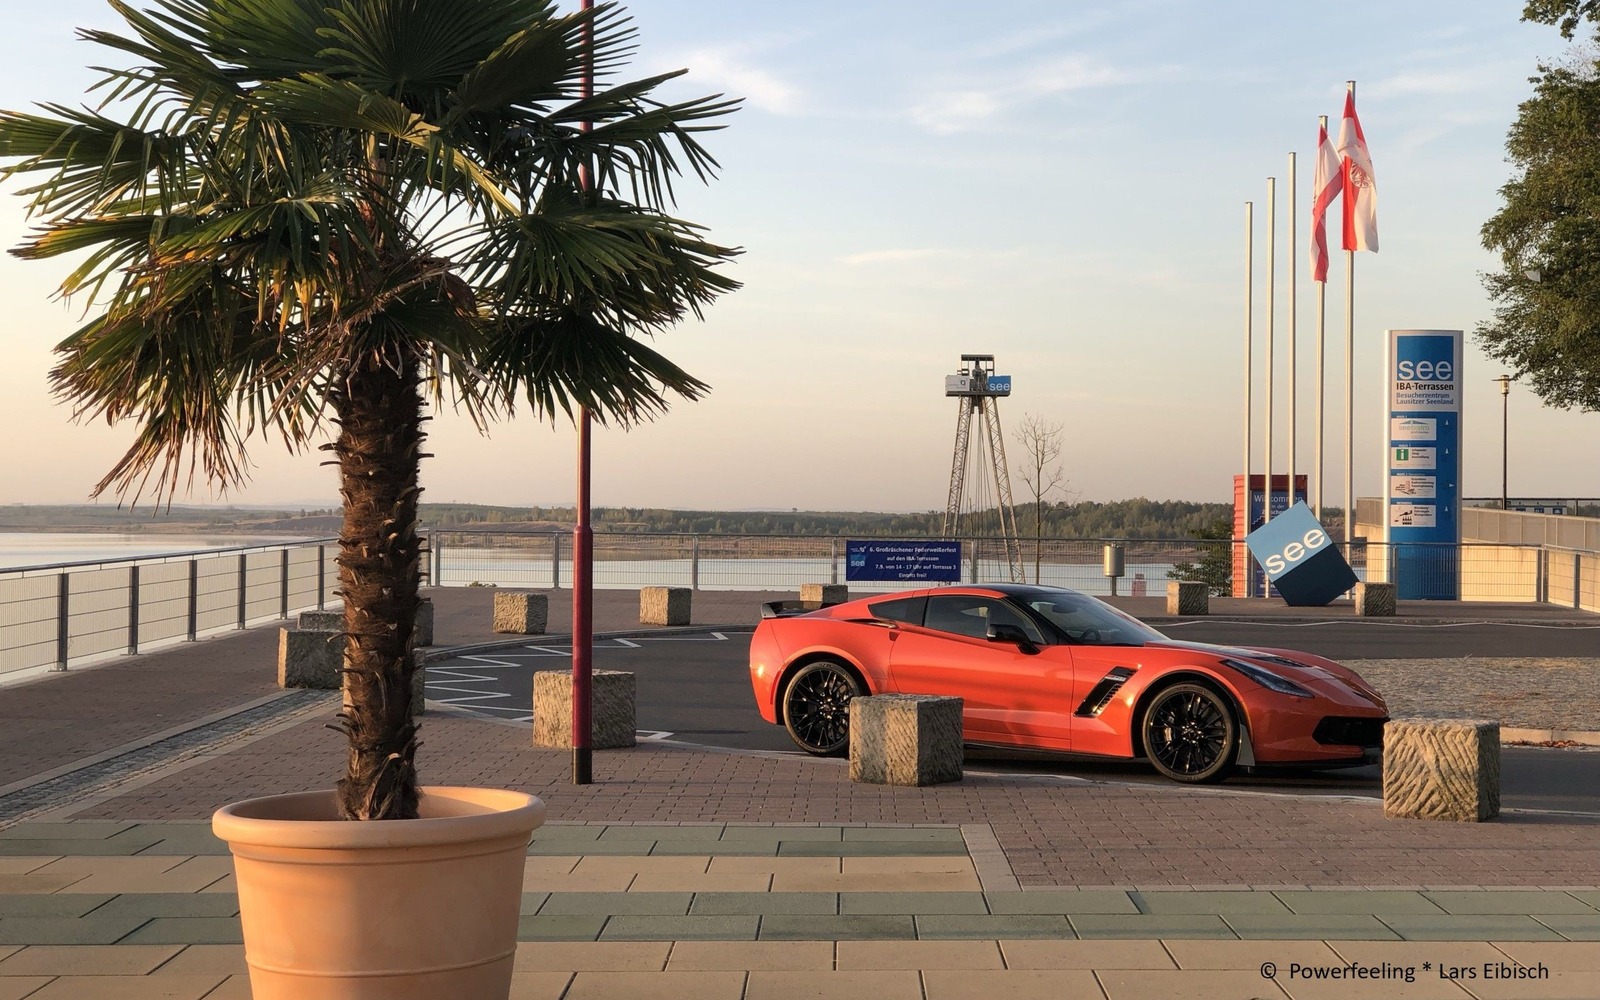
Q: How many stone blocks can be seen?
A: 12